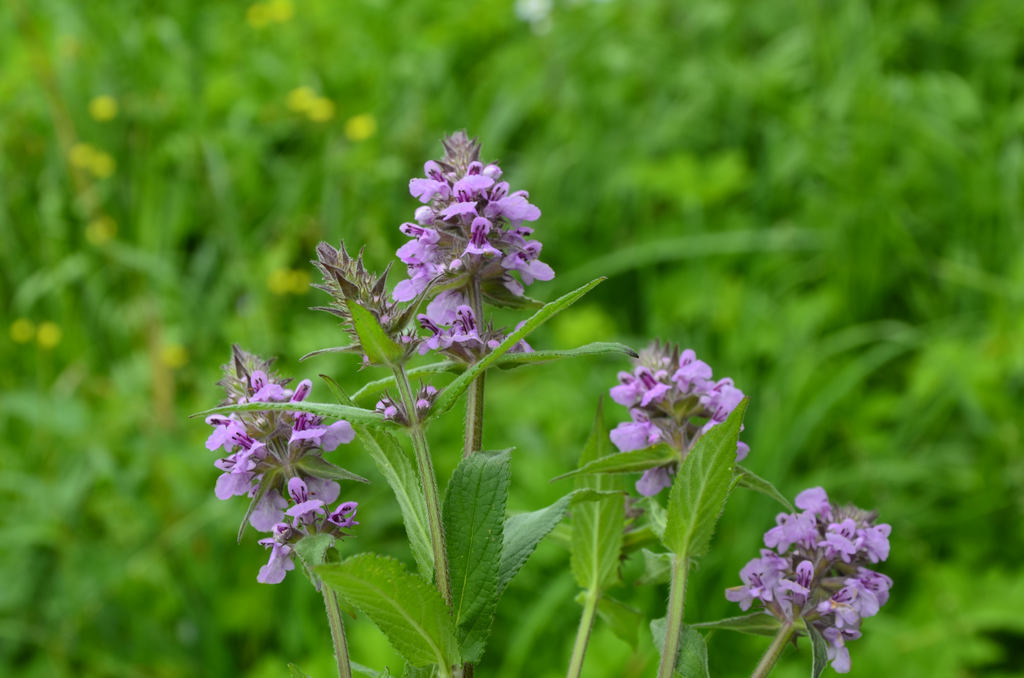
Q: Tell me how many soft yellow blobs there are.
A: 14